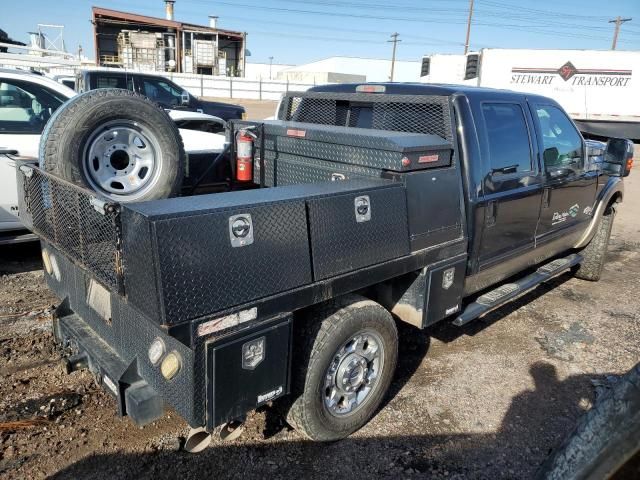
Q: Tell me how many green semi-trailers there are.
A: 0